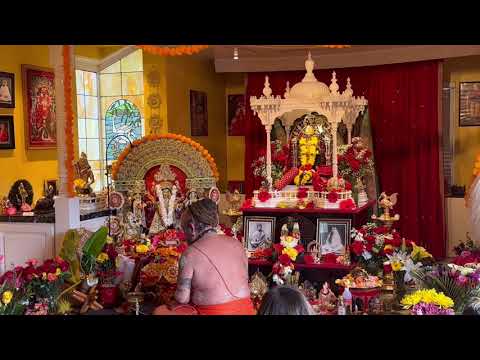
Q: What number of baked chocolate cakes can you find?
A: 0